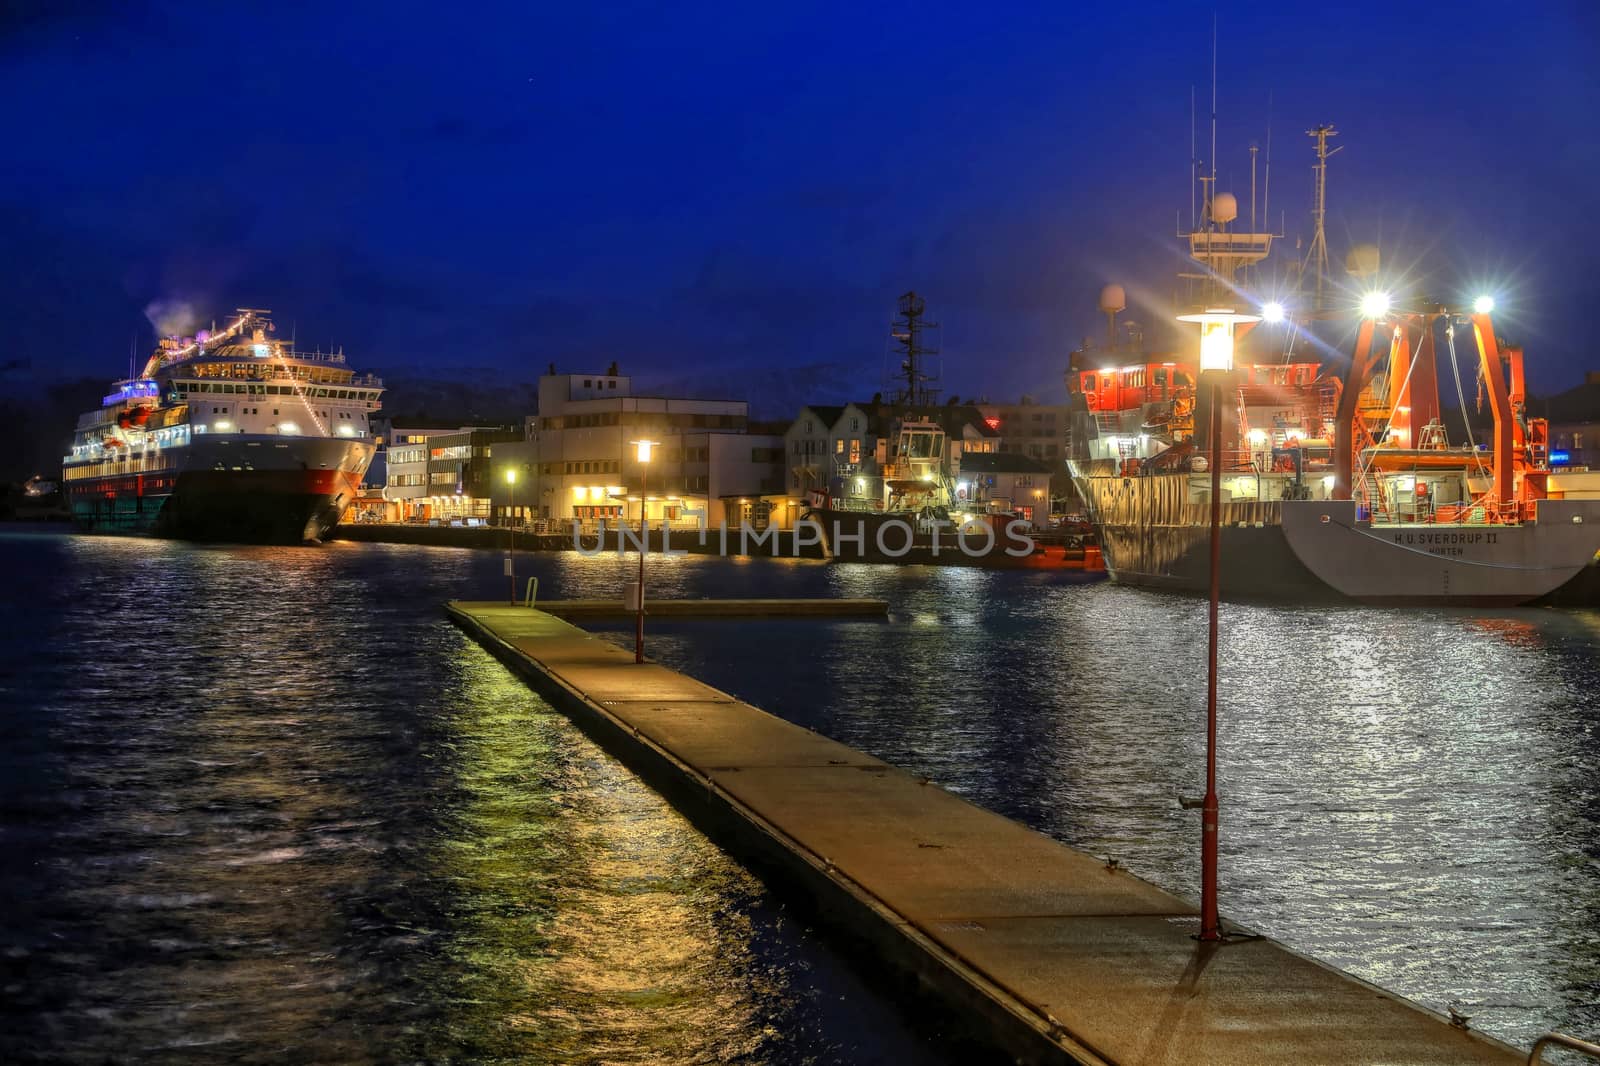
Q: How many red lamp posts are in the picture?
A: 3